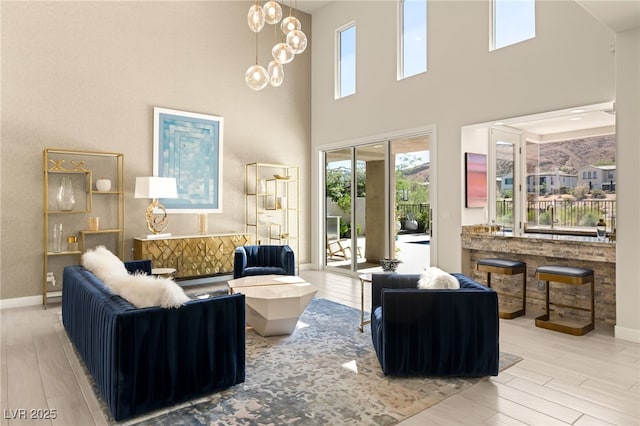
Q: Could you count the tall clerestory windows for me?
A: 3